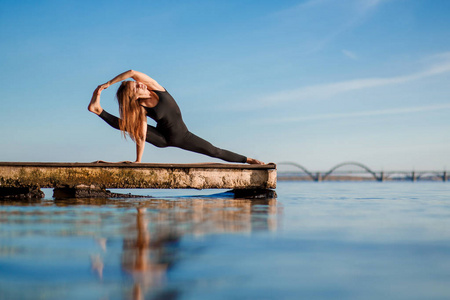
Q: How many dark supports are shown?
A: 3